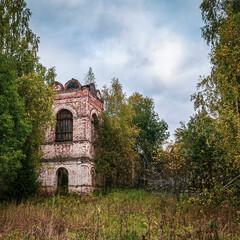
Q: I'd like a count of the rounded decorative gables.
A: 4